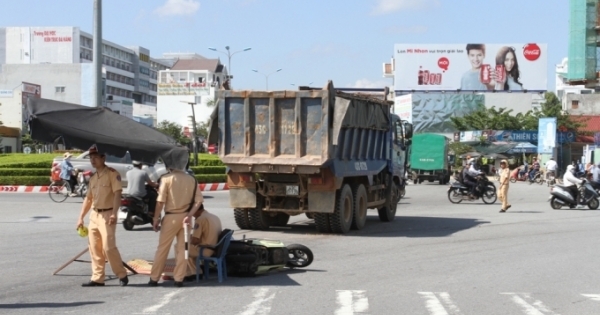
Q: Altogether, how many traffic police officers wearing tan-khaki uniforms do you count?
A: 4